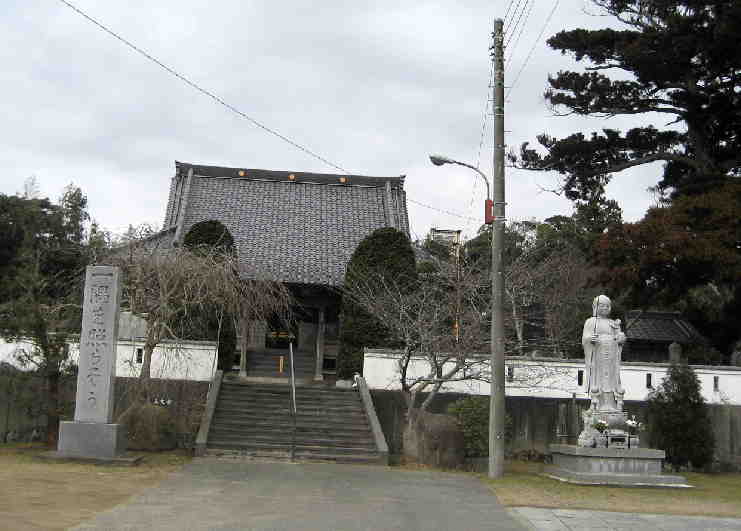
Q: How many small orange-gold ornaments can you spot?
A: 3